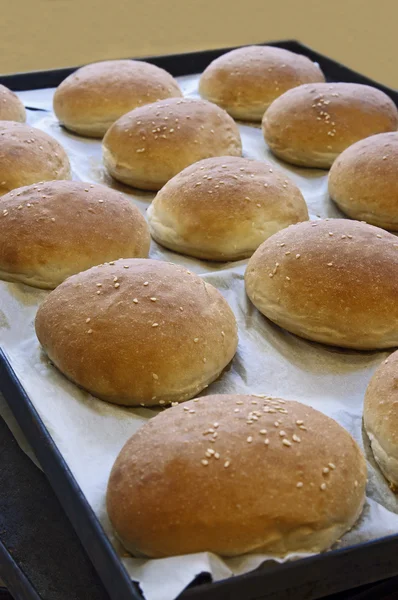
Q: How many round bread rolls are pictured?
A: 13